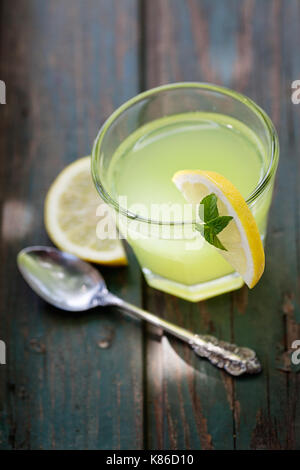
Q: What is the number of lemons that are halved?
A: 1